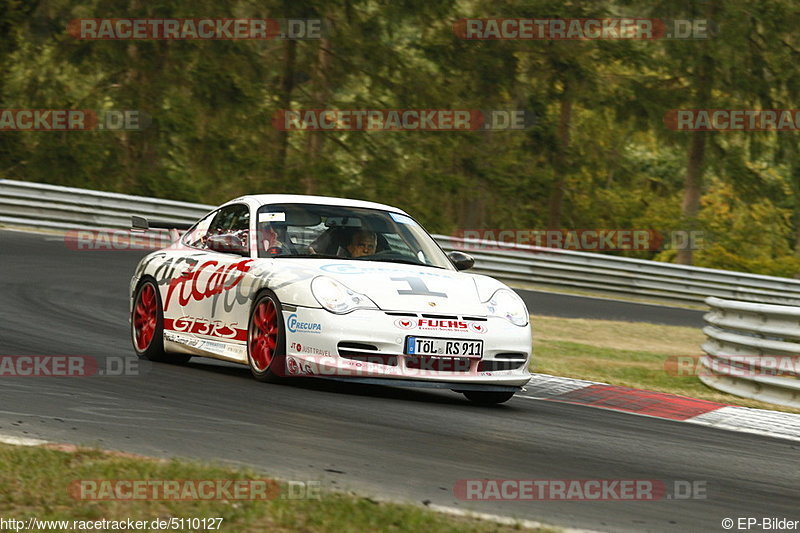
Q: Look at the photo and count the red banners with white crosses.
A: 0